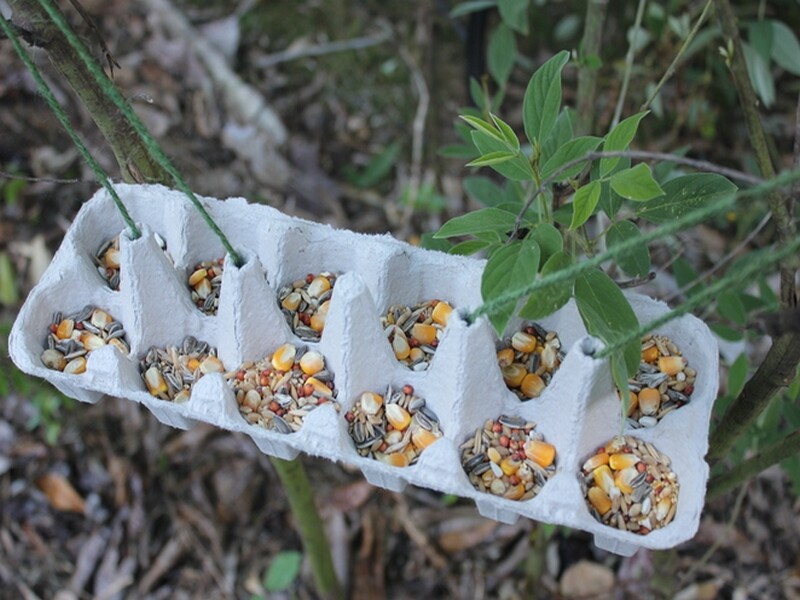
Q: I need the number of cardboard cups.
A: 12